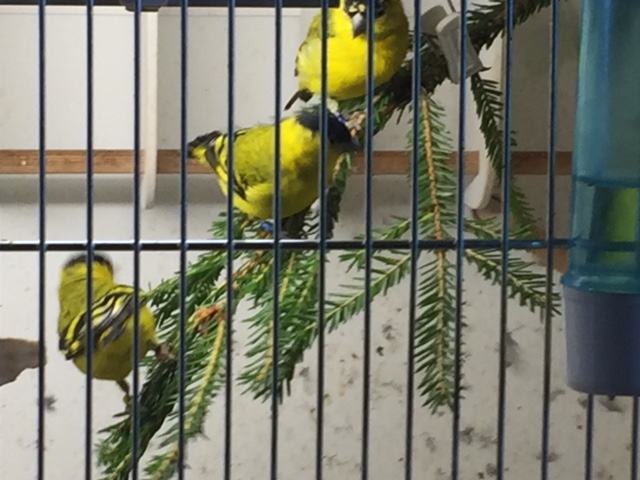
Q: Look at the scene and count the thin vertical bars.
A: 14